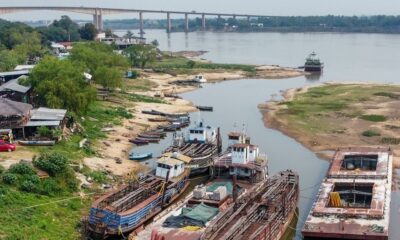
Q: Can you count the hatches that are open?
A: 2